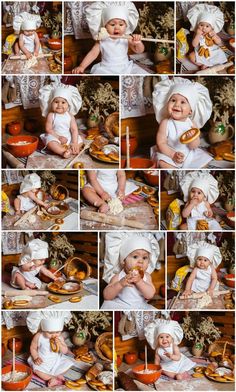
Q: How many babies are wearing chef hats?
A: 12